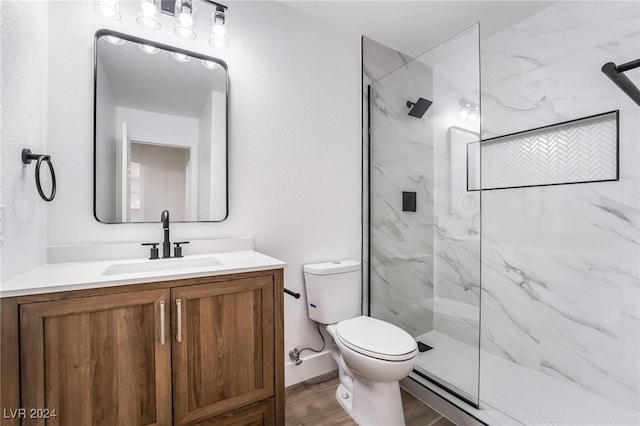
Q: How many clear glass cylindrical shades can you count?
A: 4